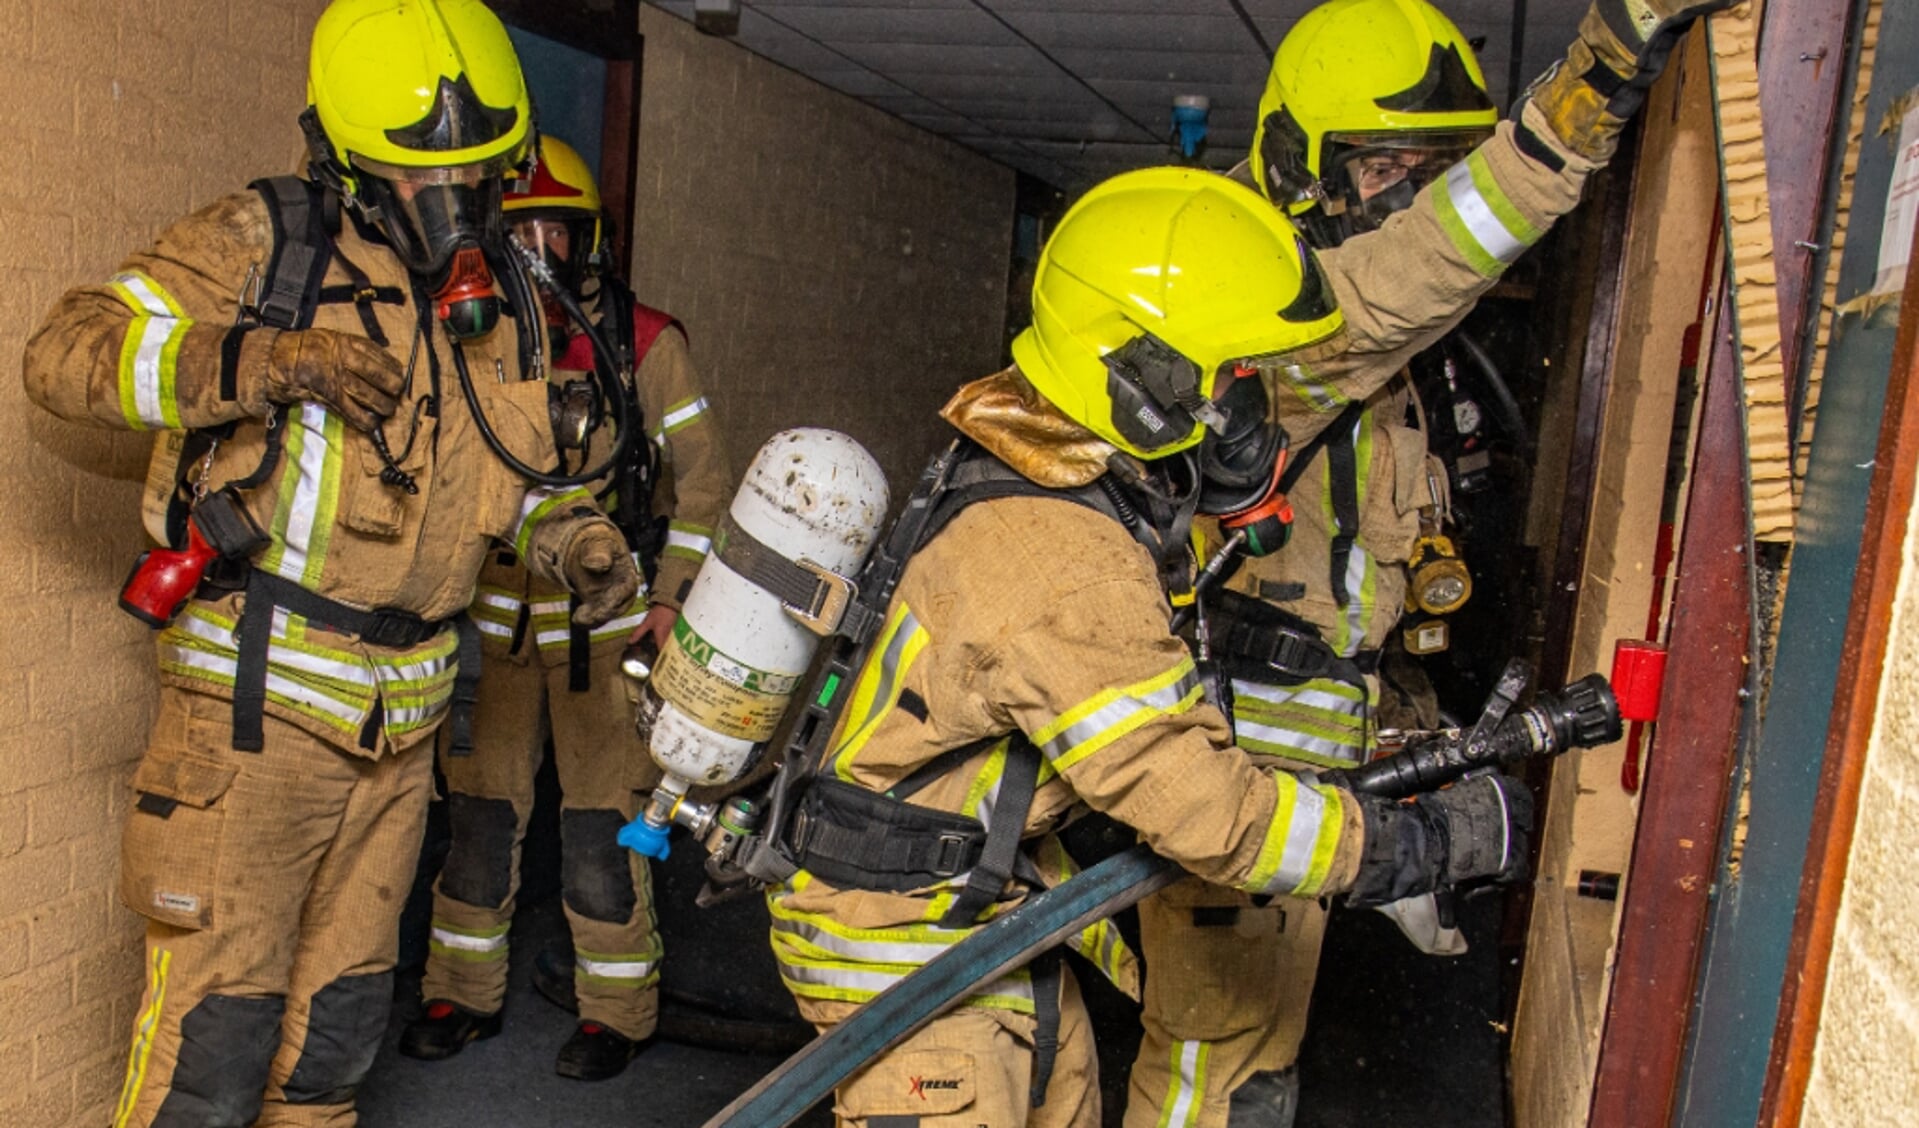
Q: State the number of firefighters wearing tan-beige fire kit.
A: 4